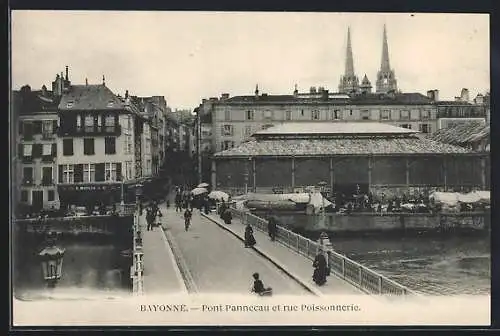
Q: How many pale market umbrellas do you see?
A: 3